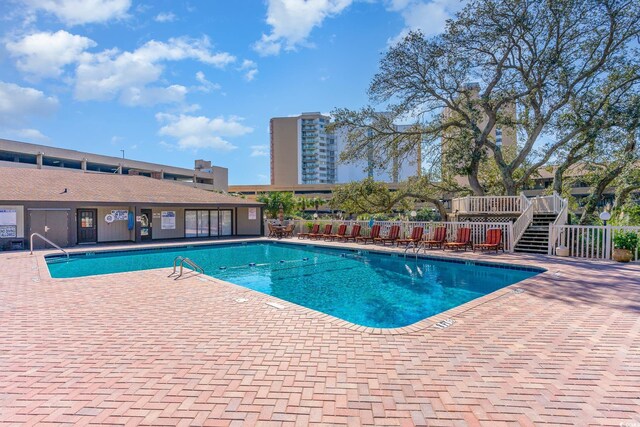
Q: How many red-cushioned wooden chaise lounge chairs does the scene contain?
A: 10